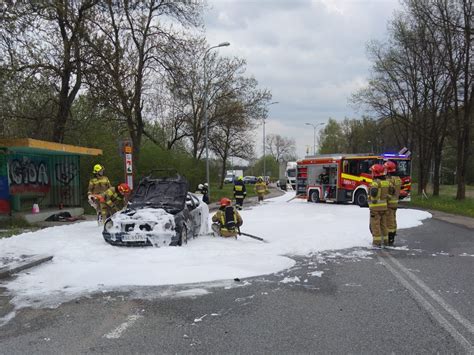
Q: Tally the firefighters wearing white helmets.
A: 2